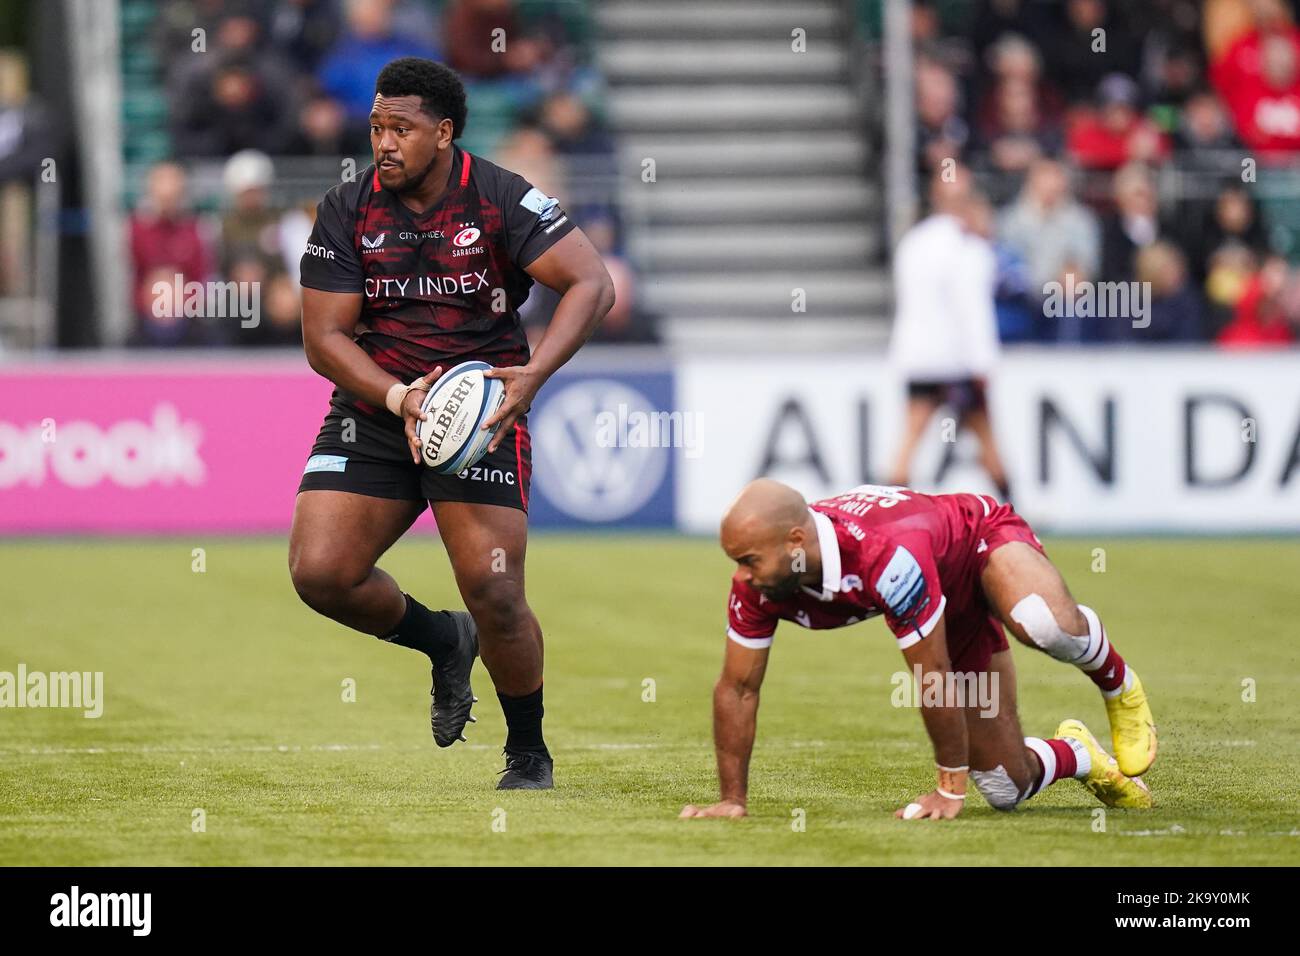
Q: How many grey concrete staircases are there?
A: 1